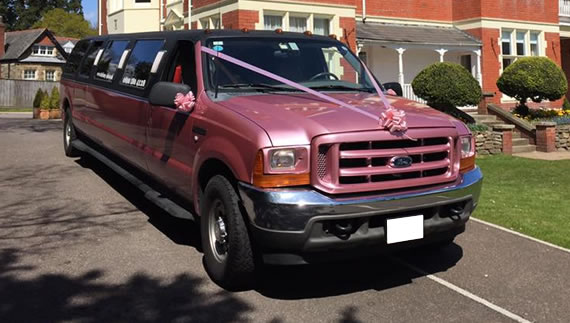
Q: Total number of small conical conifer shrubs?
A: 3